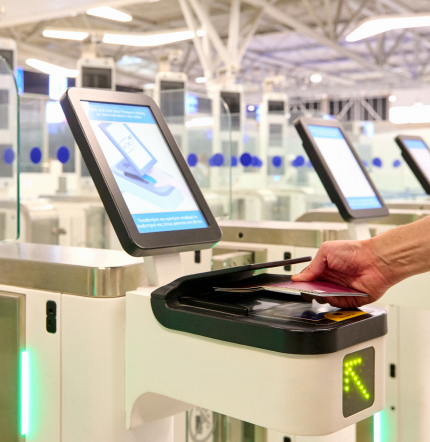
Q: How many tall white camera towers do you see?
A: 5